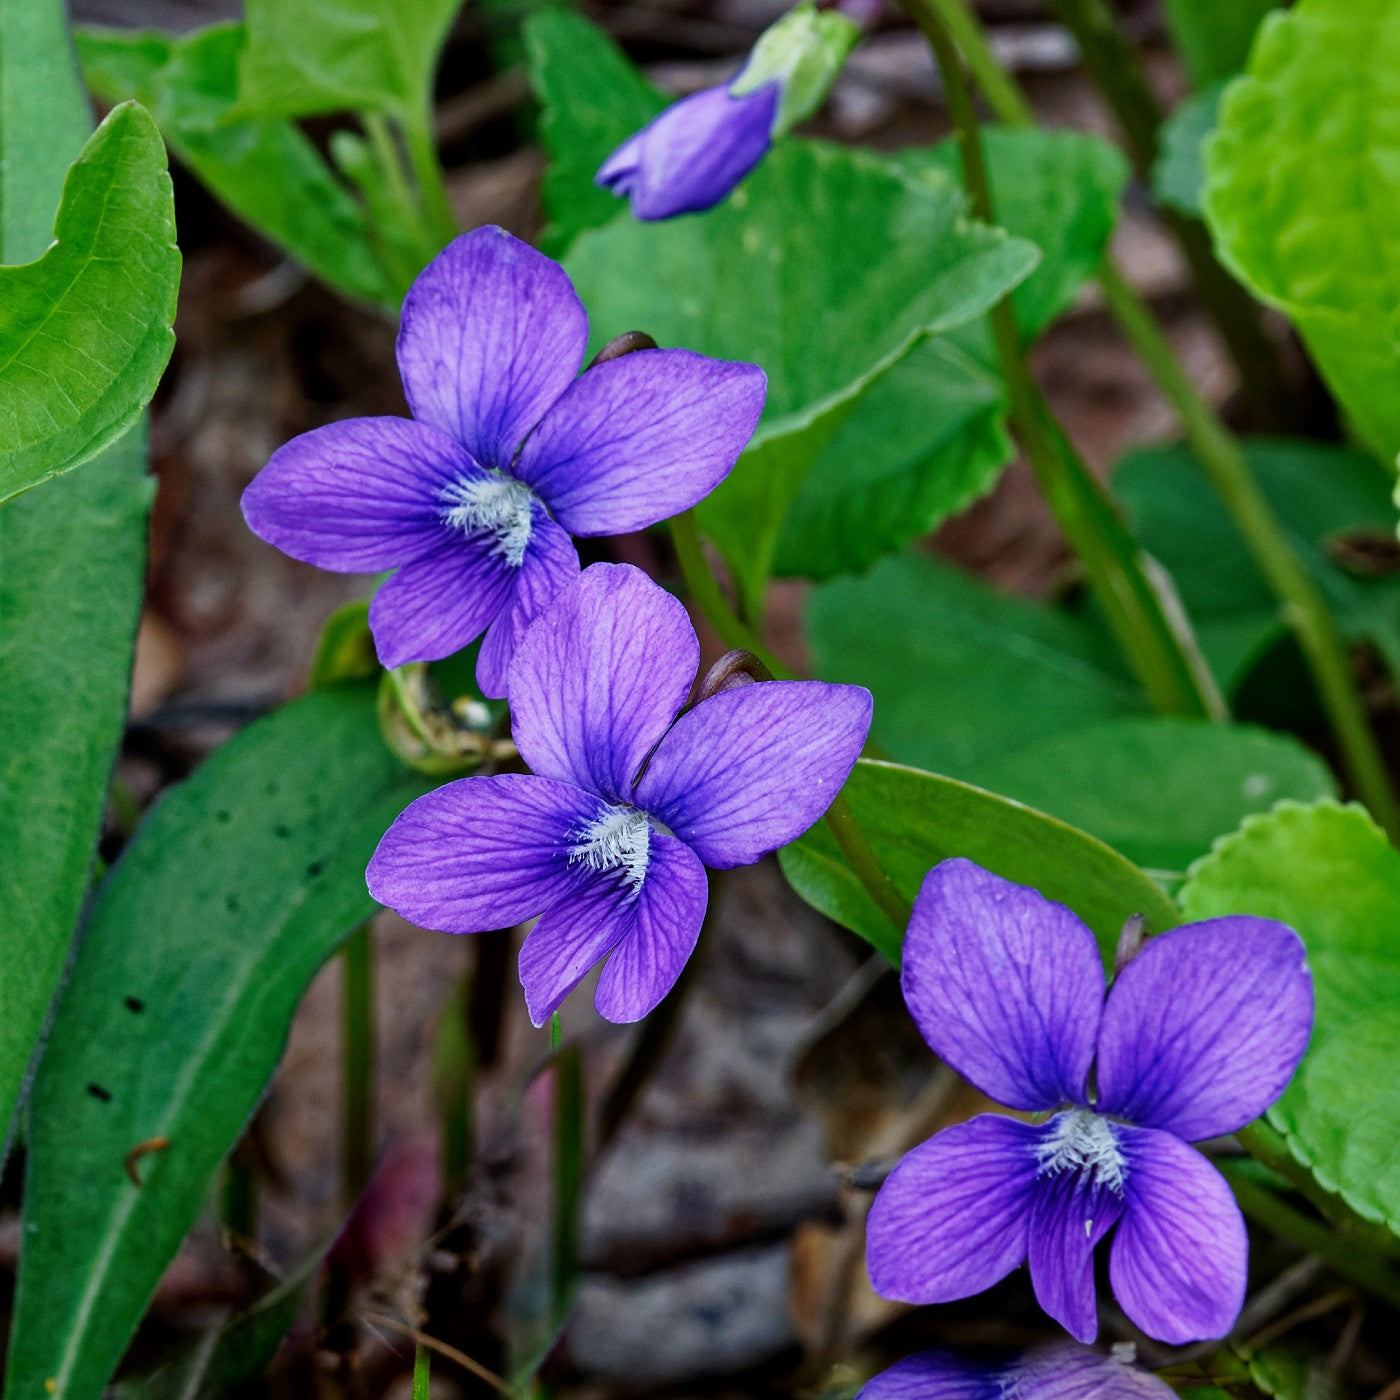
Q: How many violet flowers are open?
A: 3